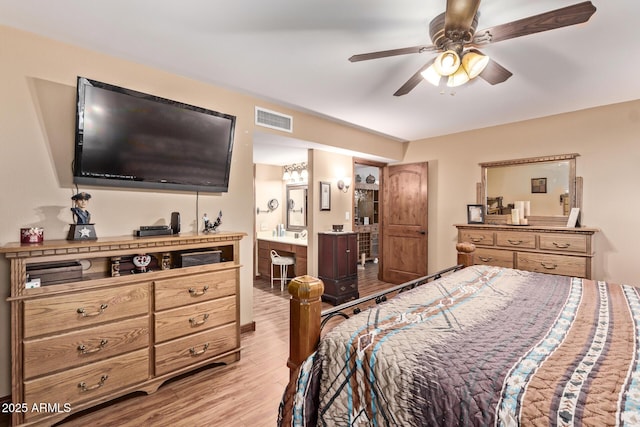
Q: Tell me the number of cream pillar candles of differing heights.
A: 3